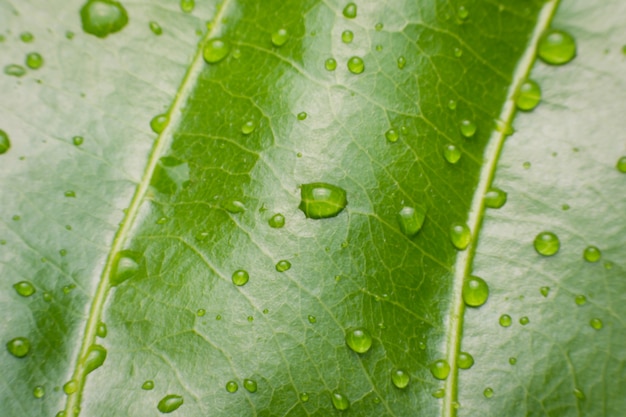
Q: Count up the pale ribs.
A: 2